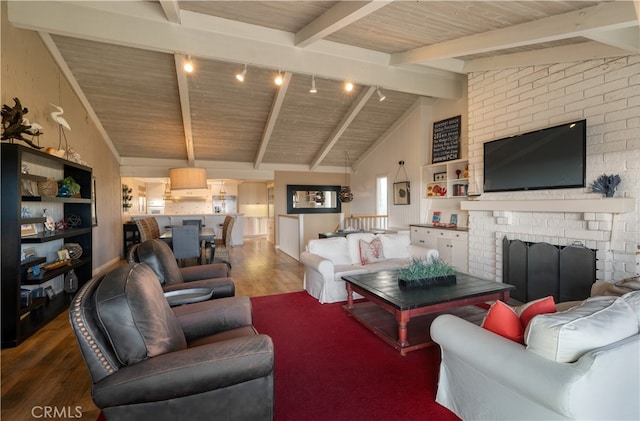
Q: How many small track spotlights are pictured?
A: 6